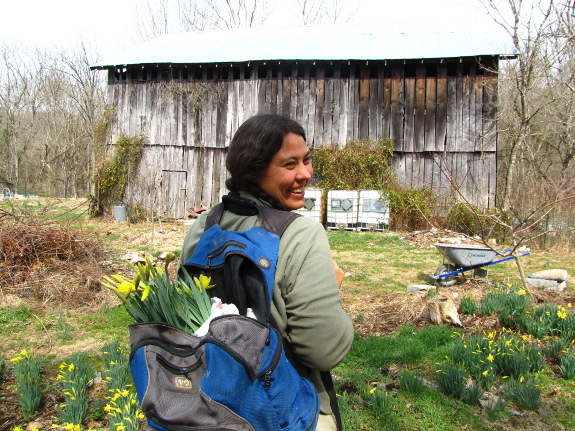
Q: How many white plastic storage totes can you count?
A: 3